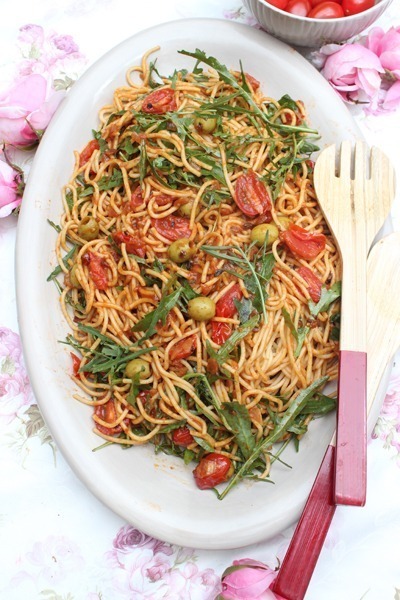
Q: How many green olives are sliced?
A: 0